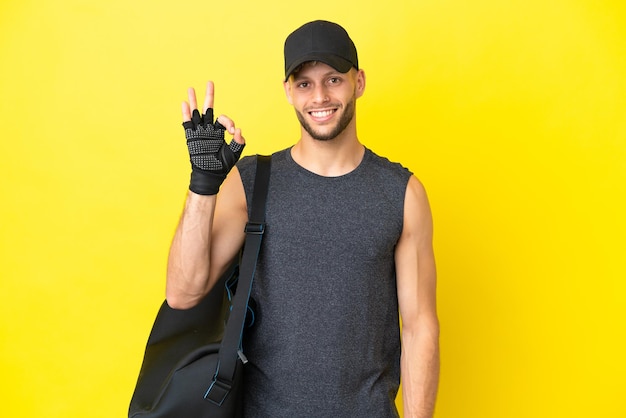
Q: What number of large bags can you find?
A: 1